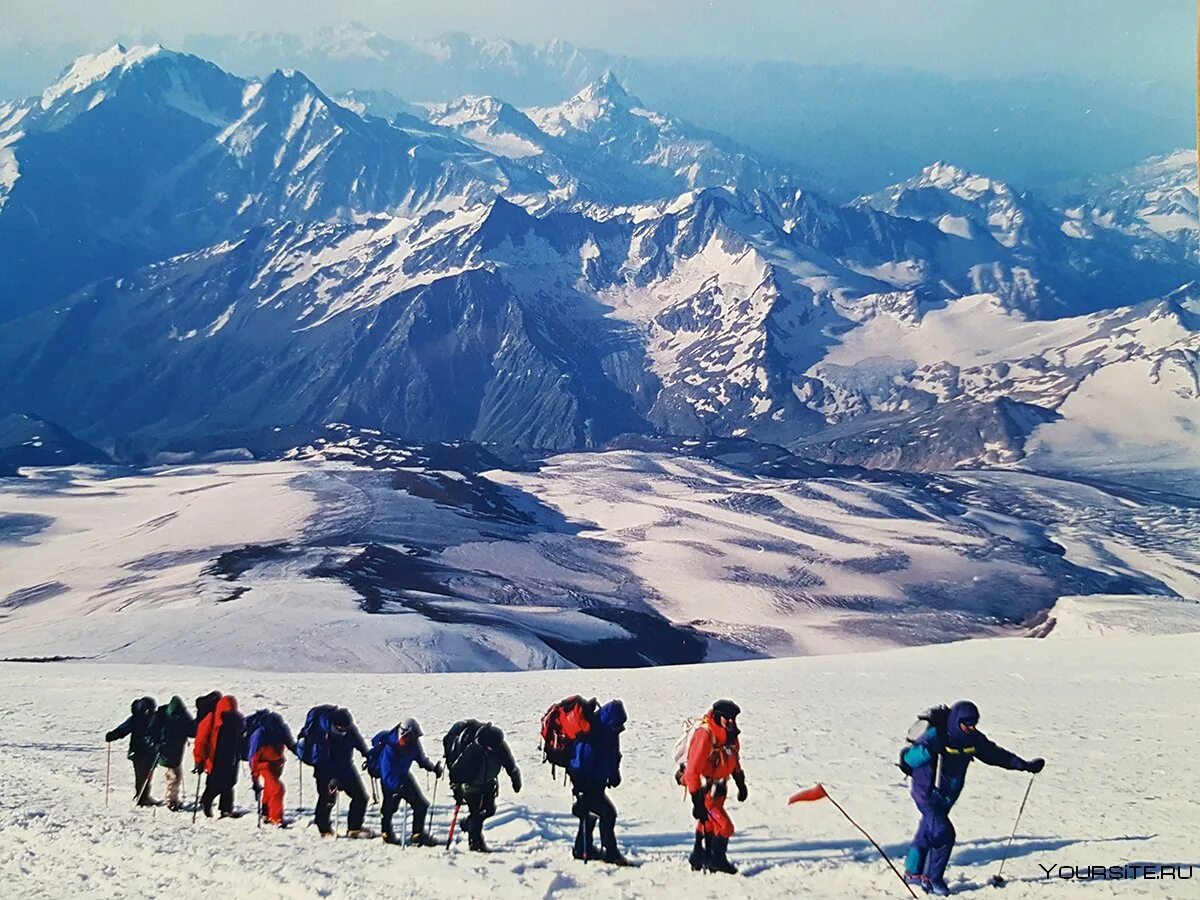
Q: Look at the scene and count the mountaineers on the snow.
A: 10